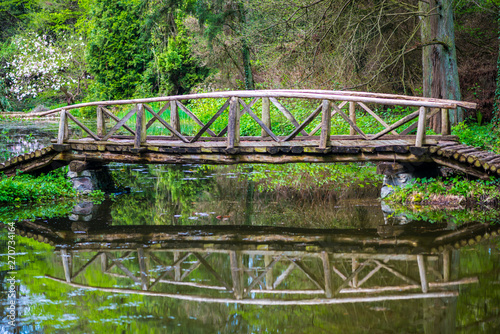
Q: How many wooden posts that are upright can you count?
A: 10